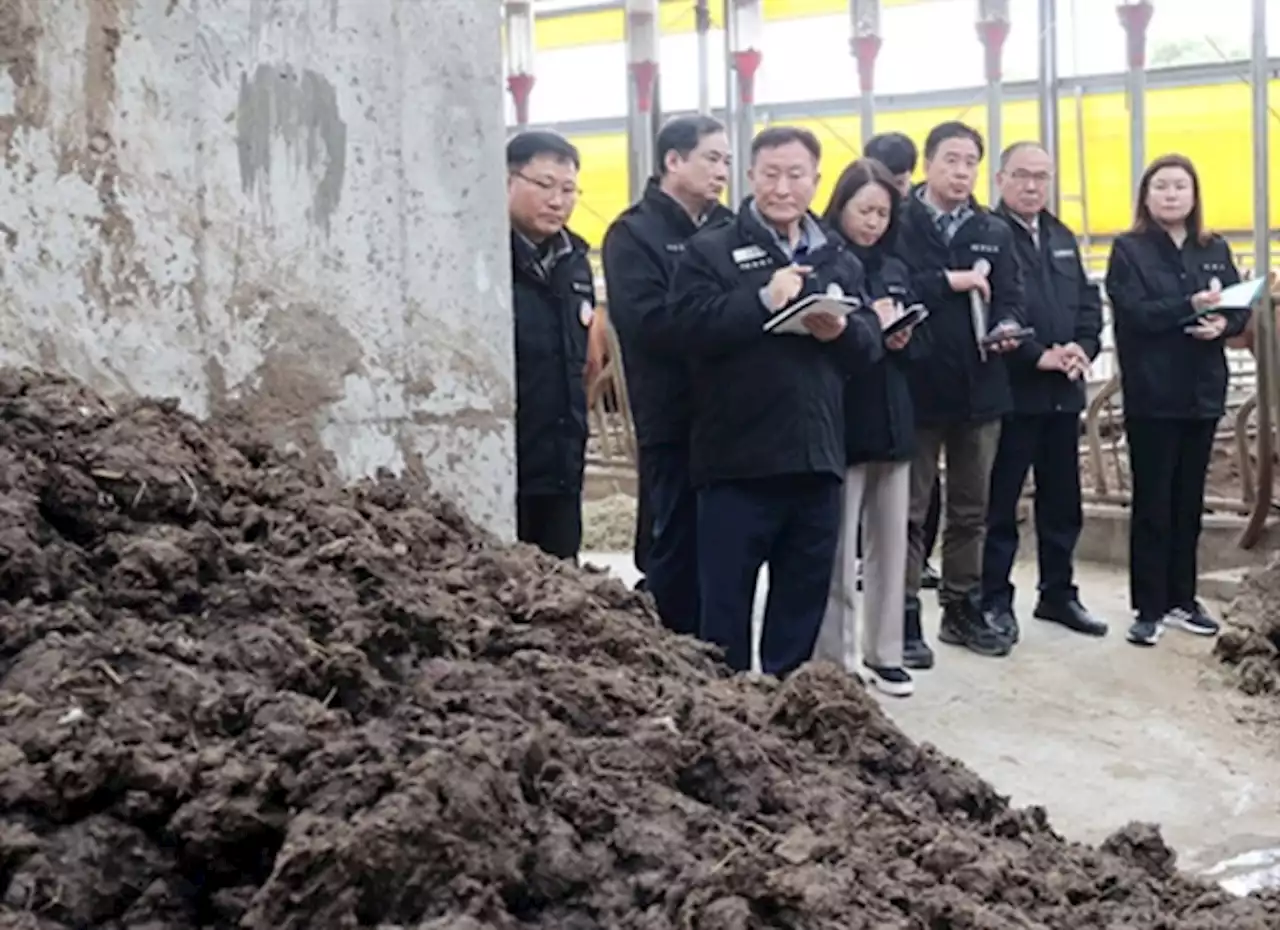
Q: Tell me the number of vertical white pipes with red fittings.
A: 6